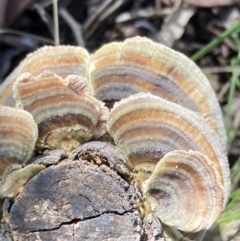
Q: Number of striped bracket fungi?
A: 6